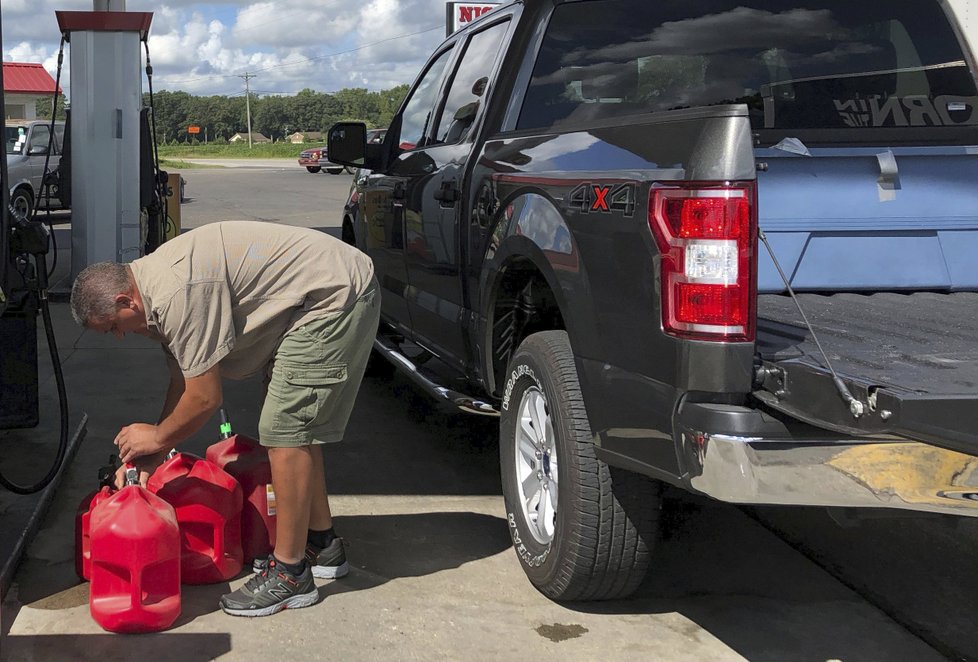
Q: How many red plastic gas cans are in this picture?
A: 4